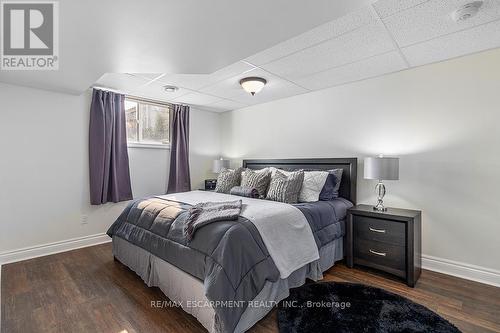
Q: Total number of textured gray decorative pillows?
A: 3